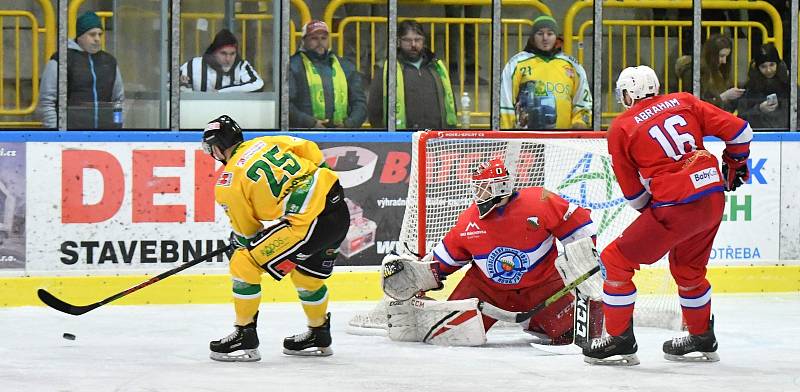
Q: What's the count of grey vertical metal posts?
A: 8